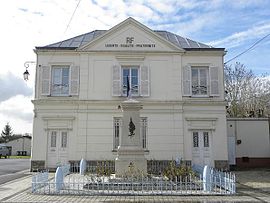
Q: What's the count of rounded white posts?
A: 4